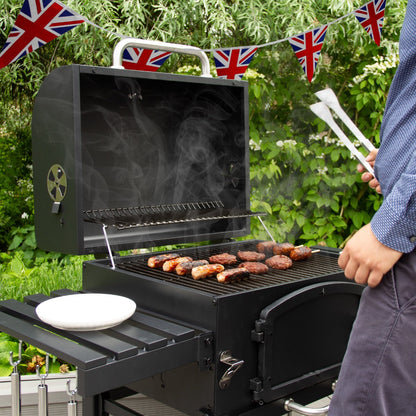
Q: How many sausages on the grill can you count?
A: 5